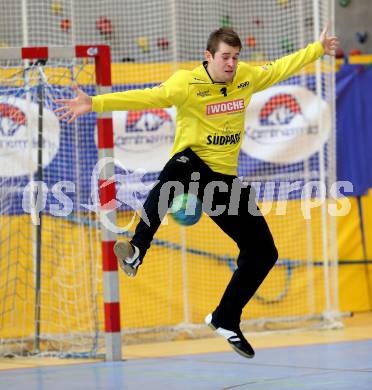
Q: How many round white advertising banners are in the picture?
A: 3